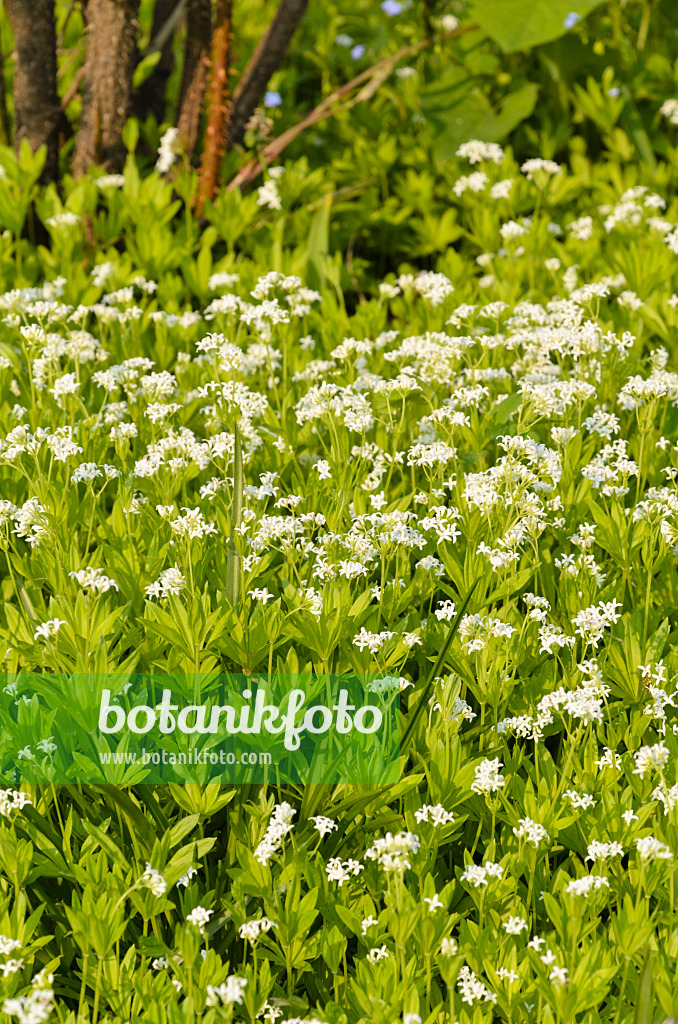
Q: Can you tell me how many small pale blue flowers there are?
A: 5